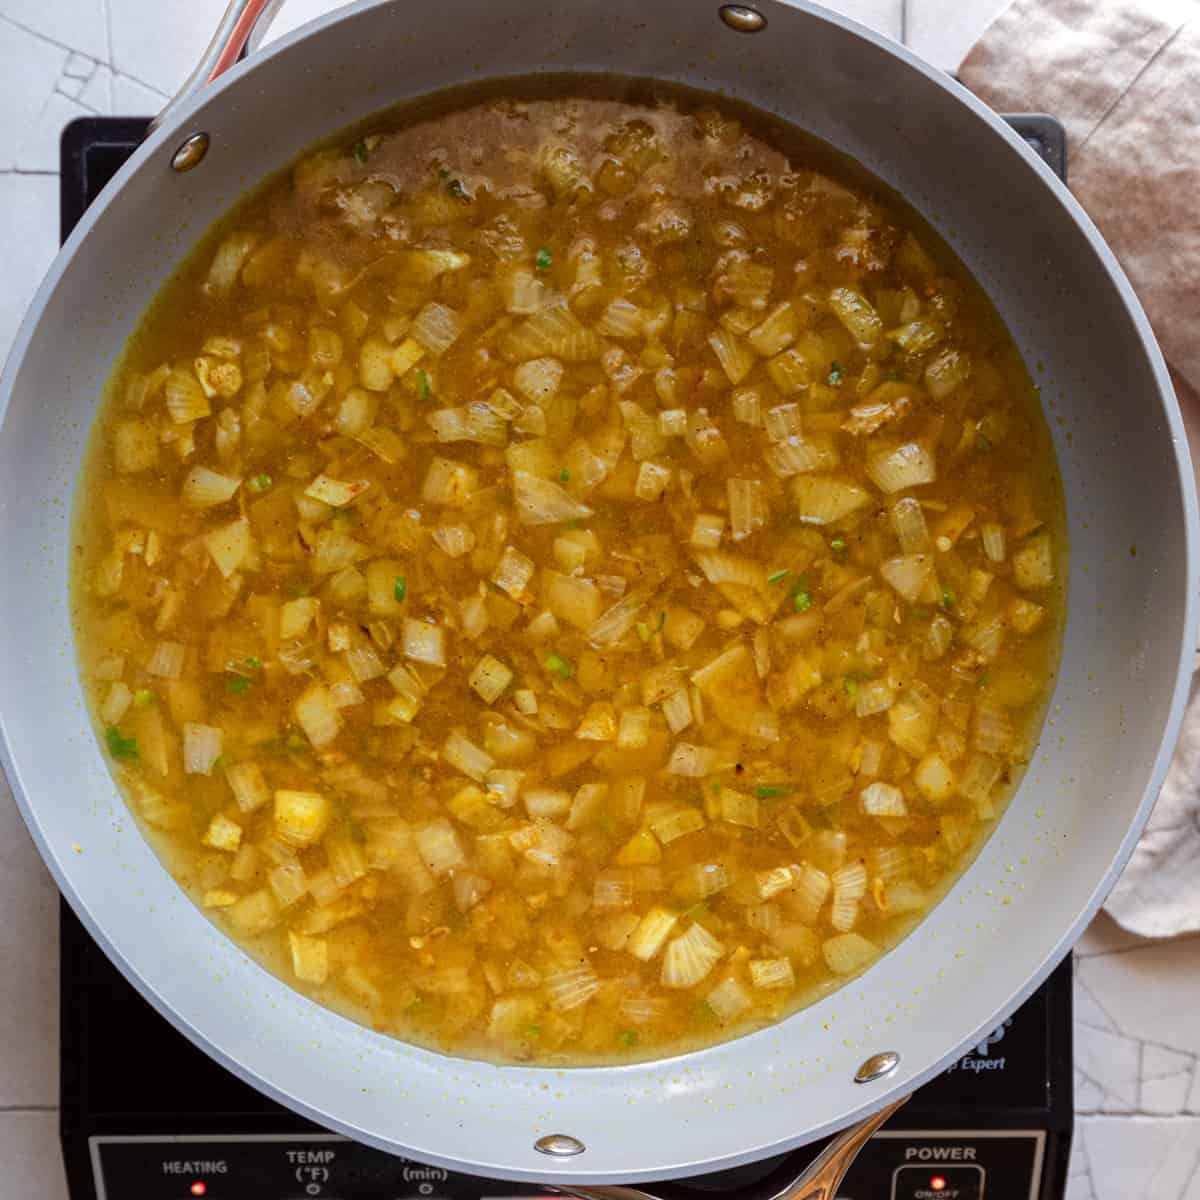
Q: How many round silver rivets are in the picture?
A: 4